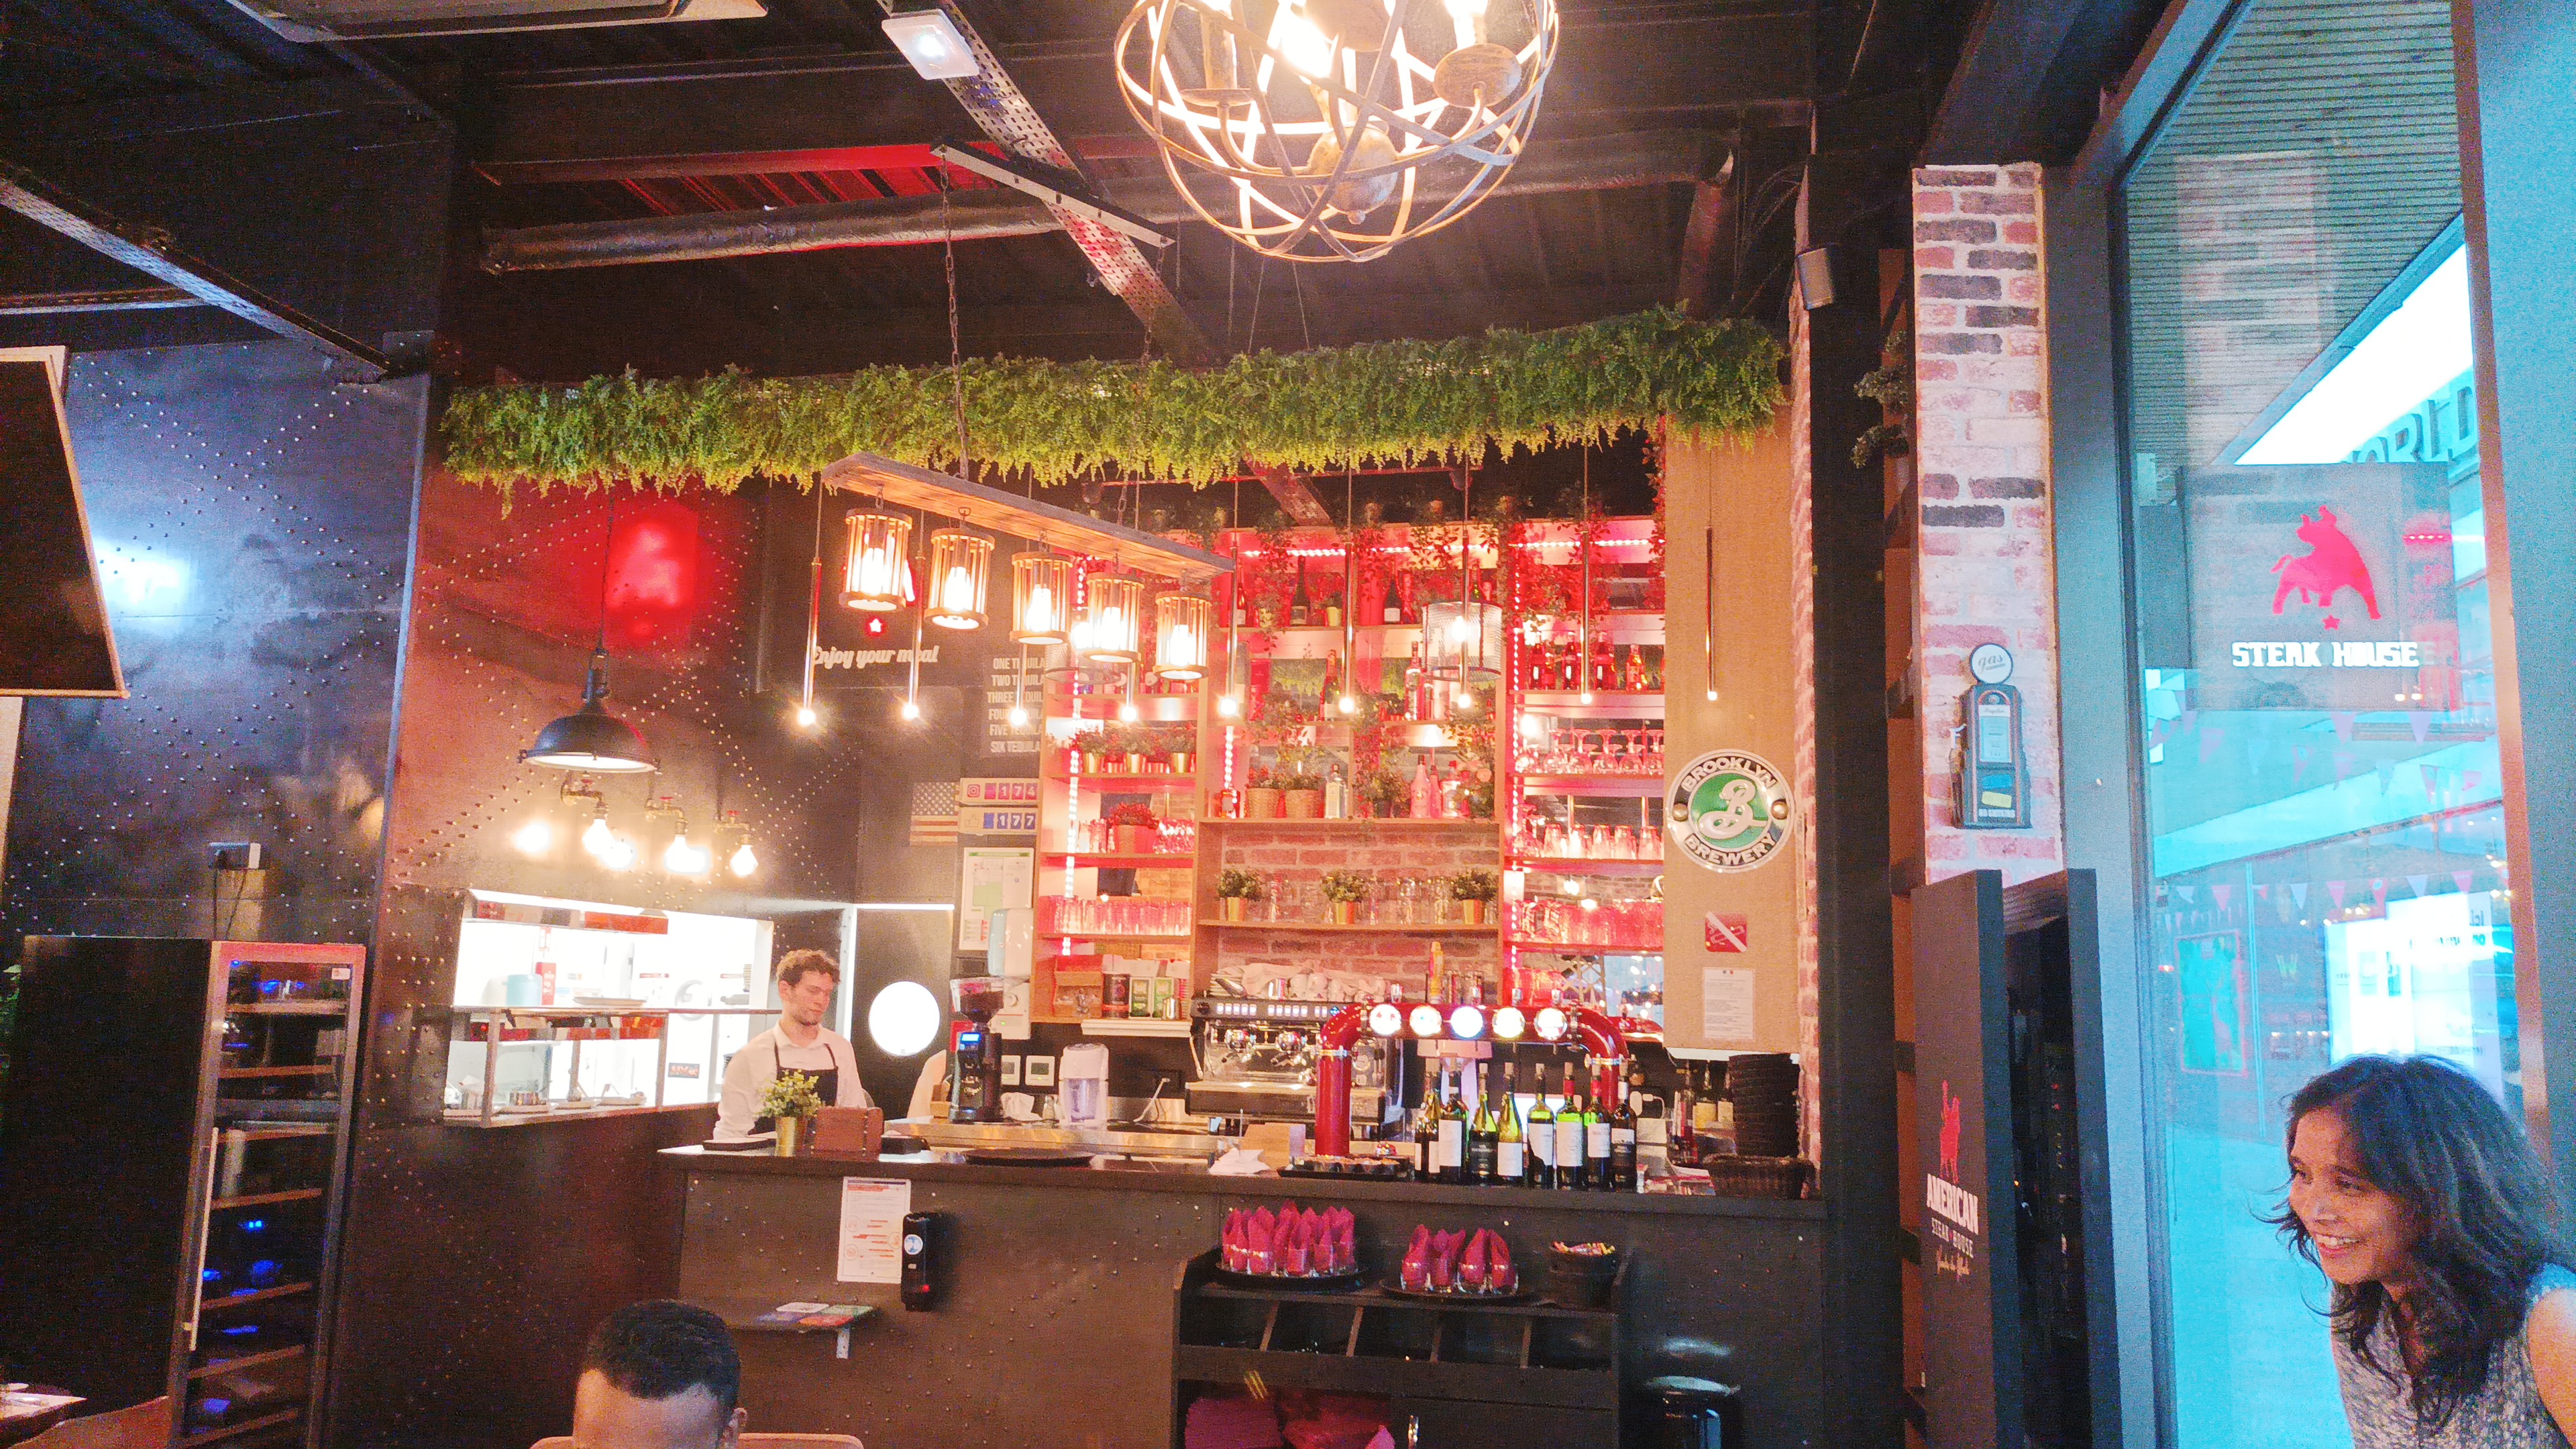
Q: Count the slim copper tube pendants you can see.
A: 9